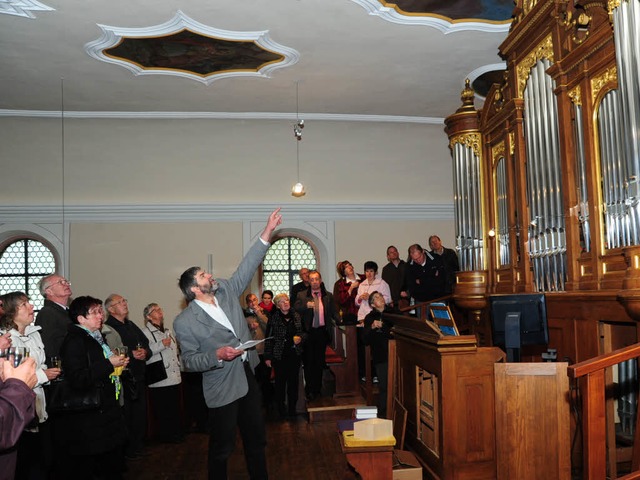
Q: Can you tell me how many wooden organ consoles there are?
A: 1